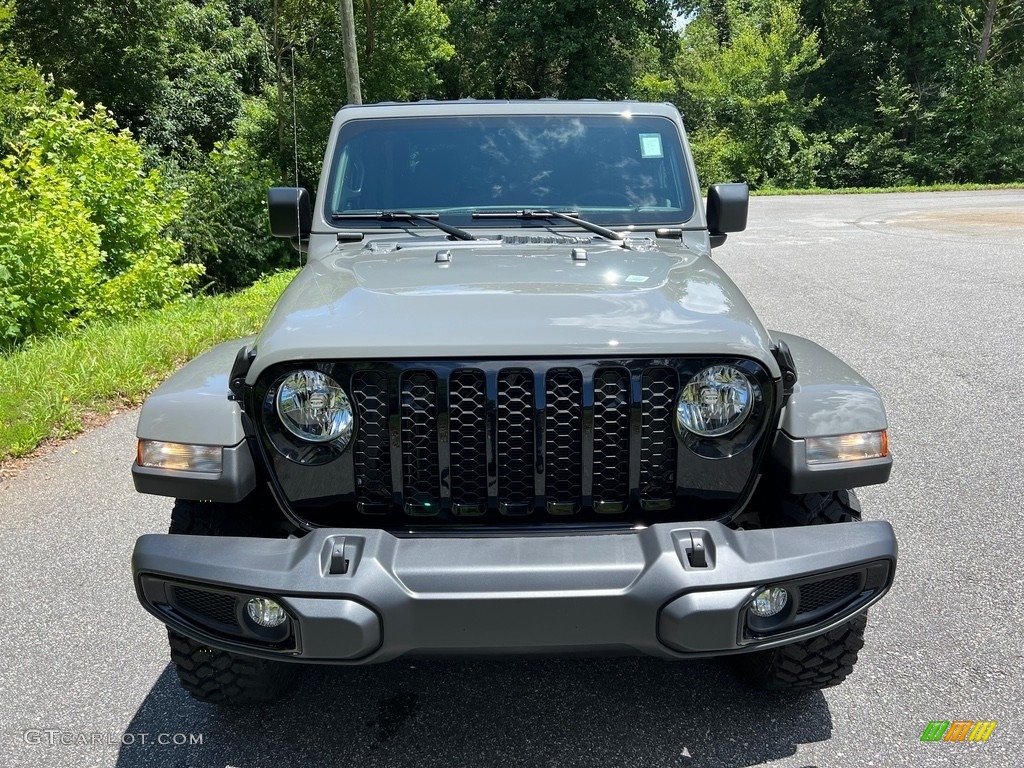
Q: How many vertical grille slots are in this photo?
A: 7